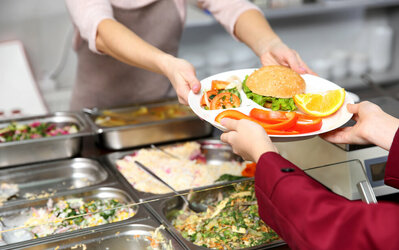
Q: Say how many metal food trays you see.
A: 7